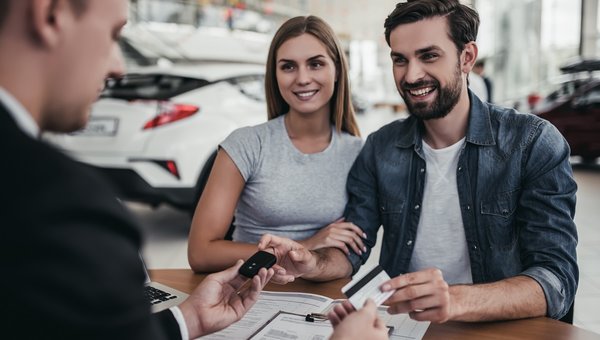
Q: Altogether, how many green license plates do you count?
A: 0